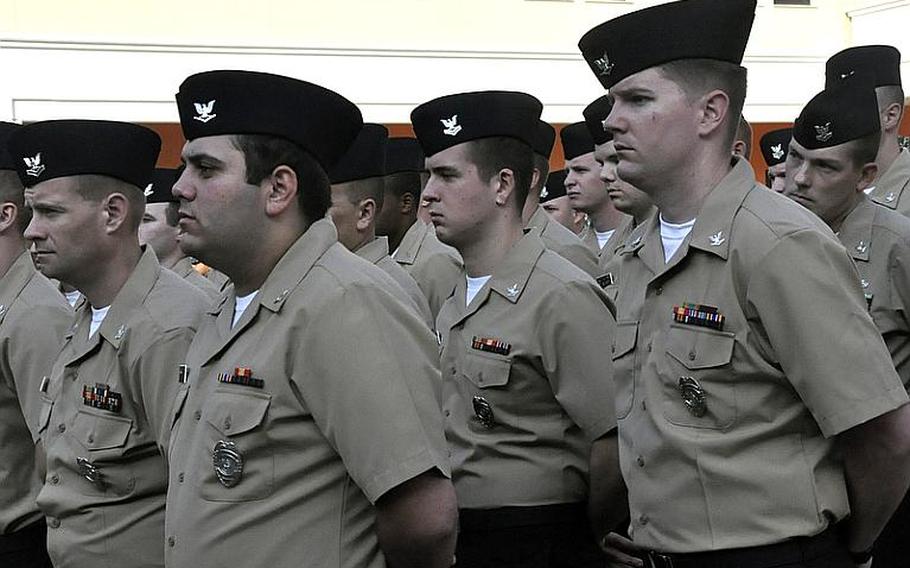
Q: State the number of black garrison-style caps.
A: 15